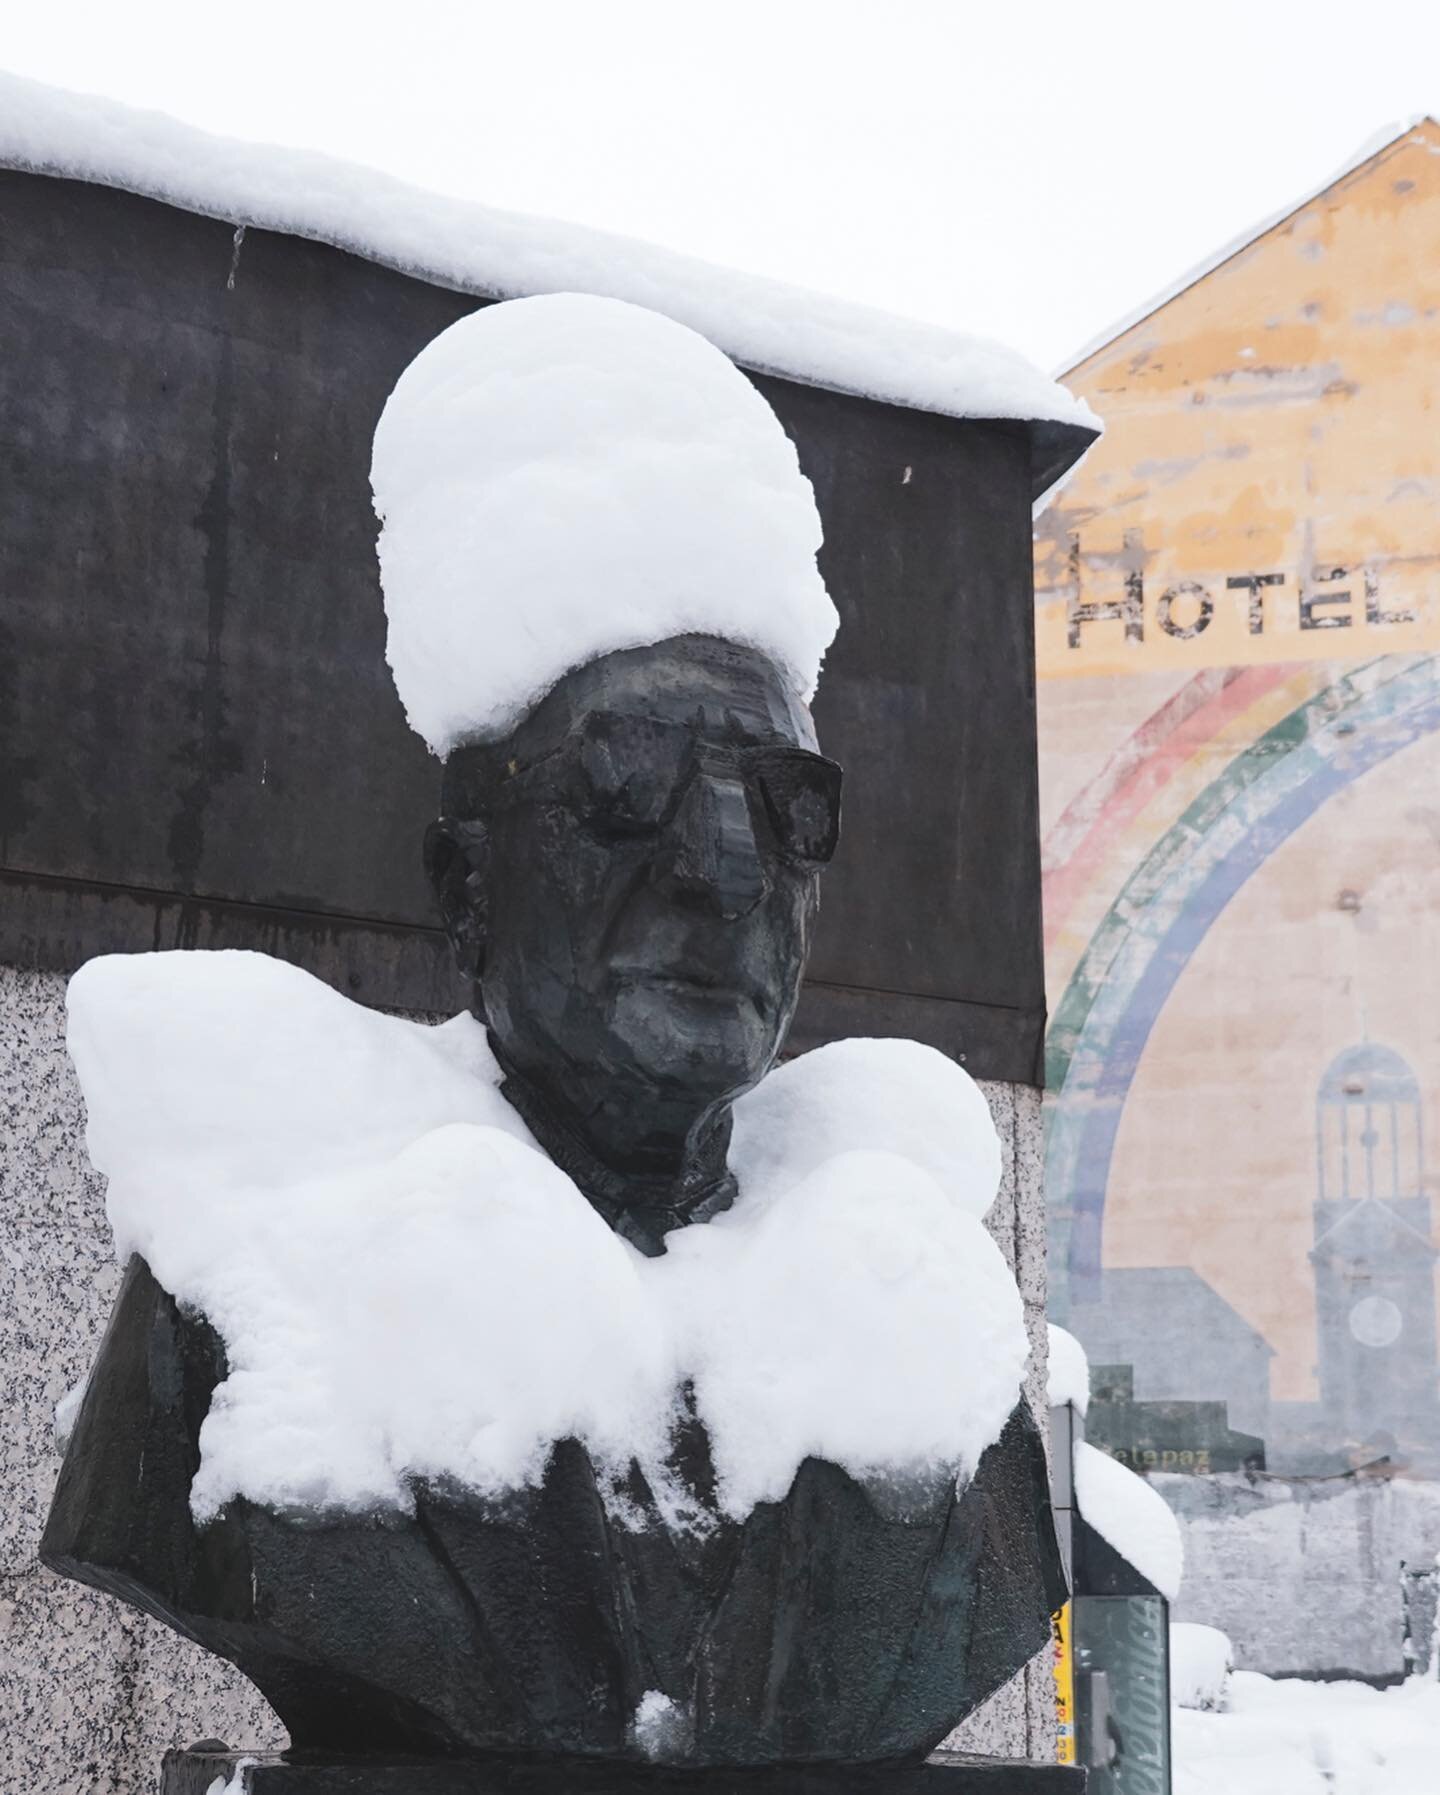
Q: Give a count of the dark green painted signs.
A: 1